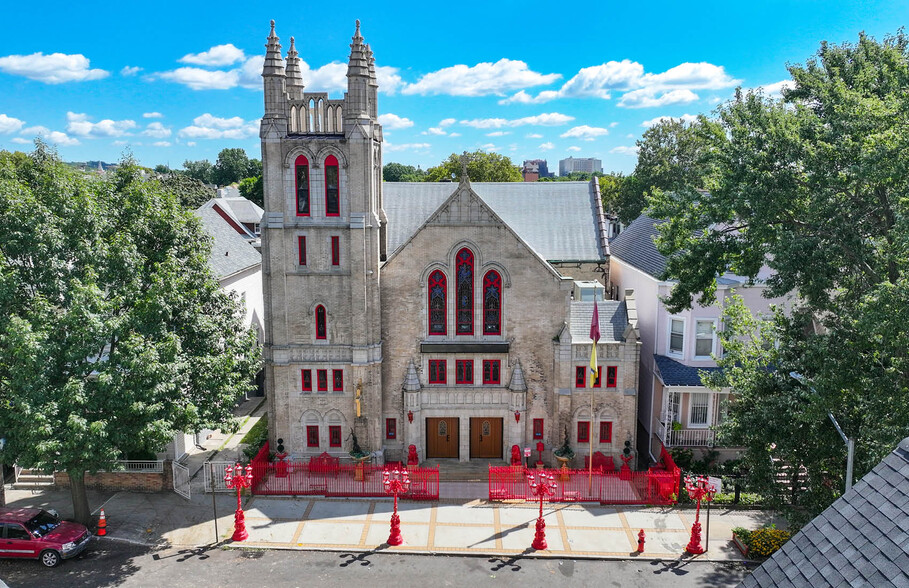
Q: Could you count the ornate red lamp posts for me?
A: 4